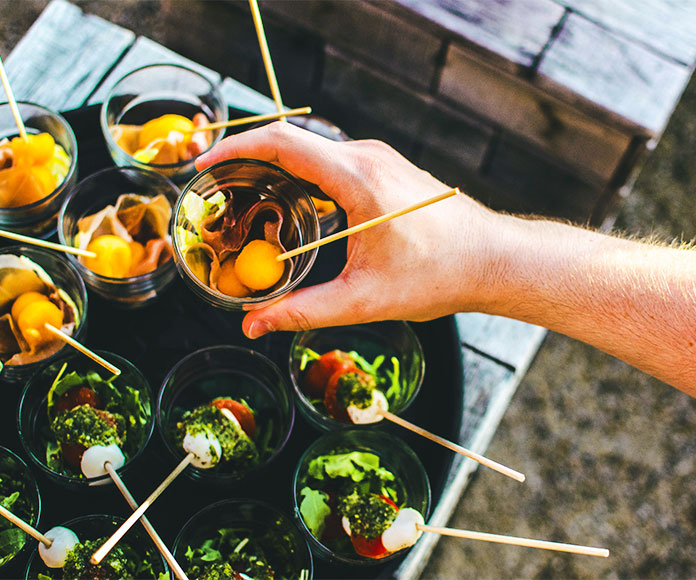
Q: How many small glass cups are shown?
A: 13